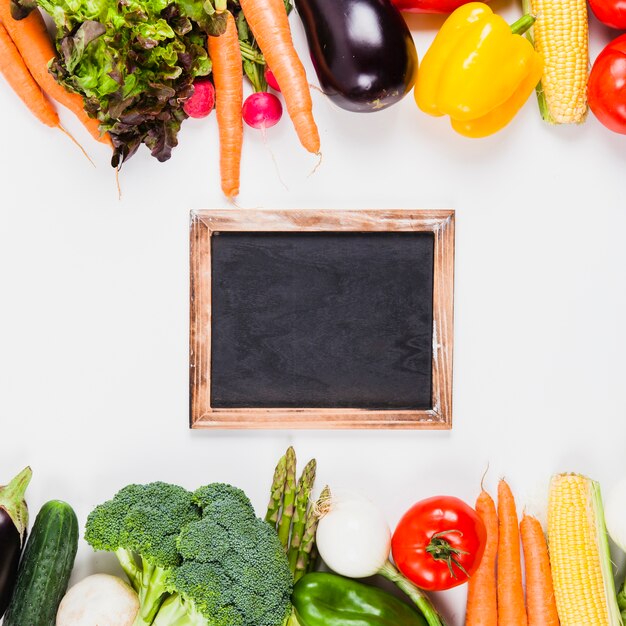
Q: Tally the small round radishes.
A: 3